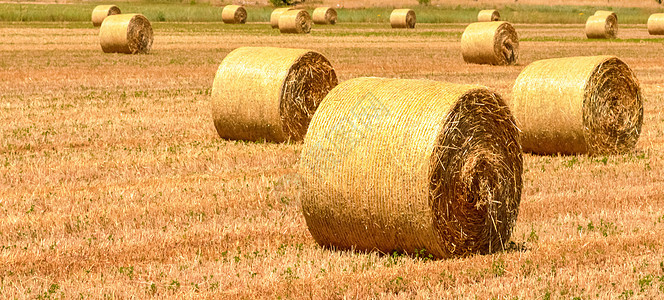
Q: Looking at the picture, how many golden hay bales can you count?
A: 15